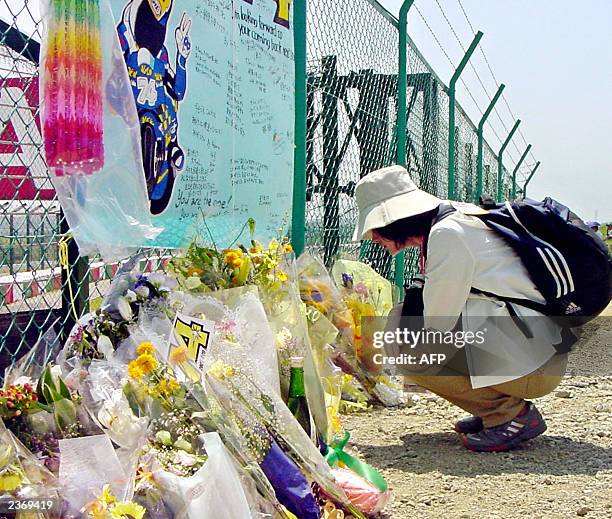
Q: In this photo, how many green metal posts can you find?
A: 7